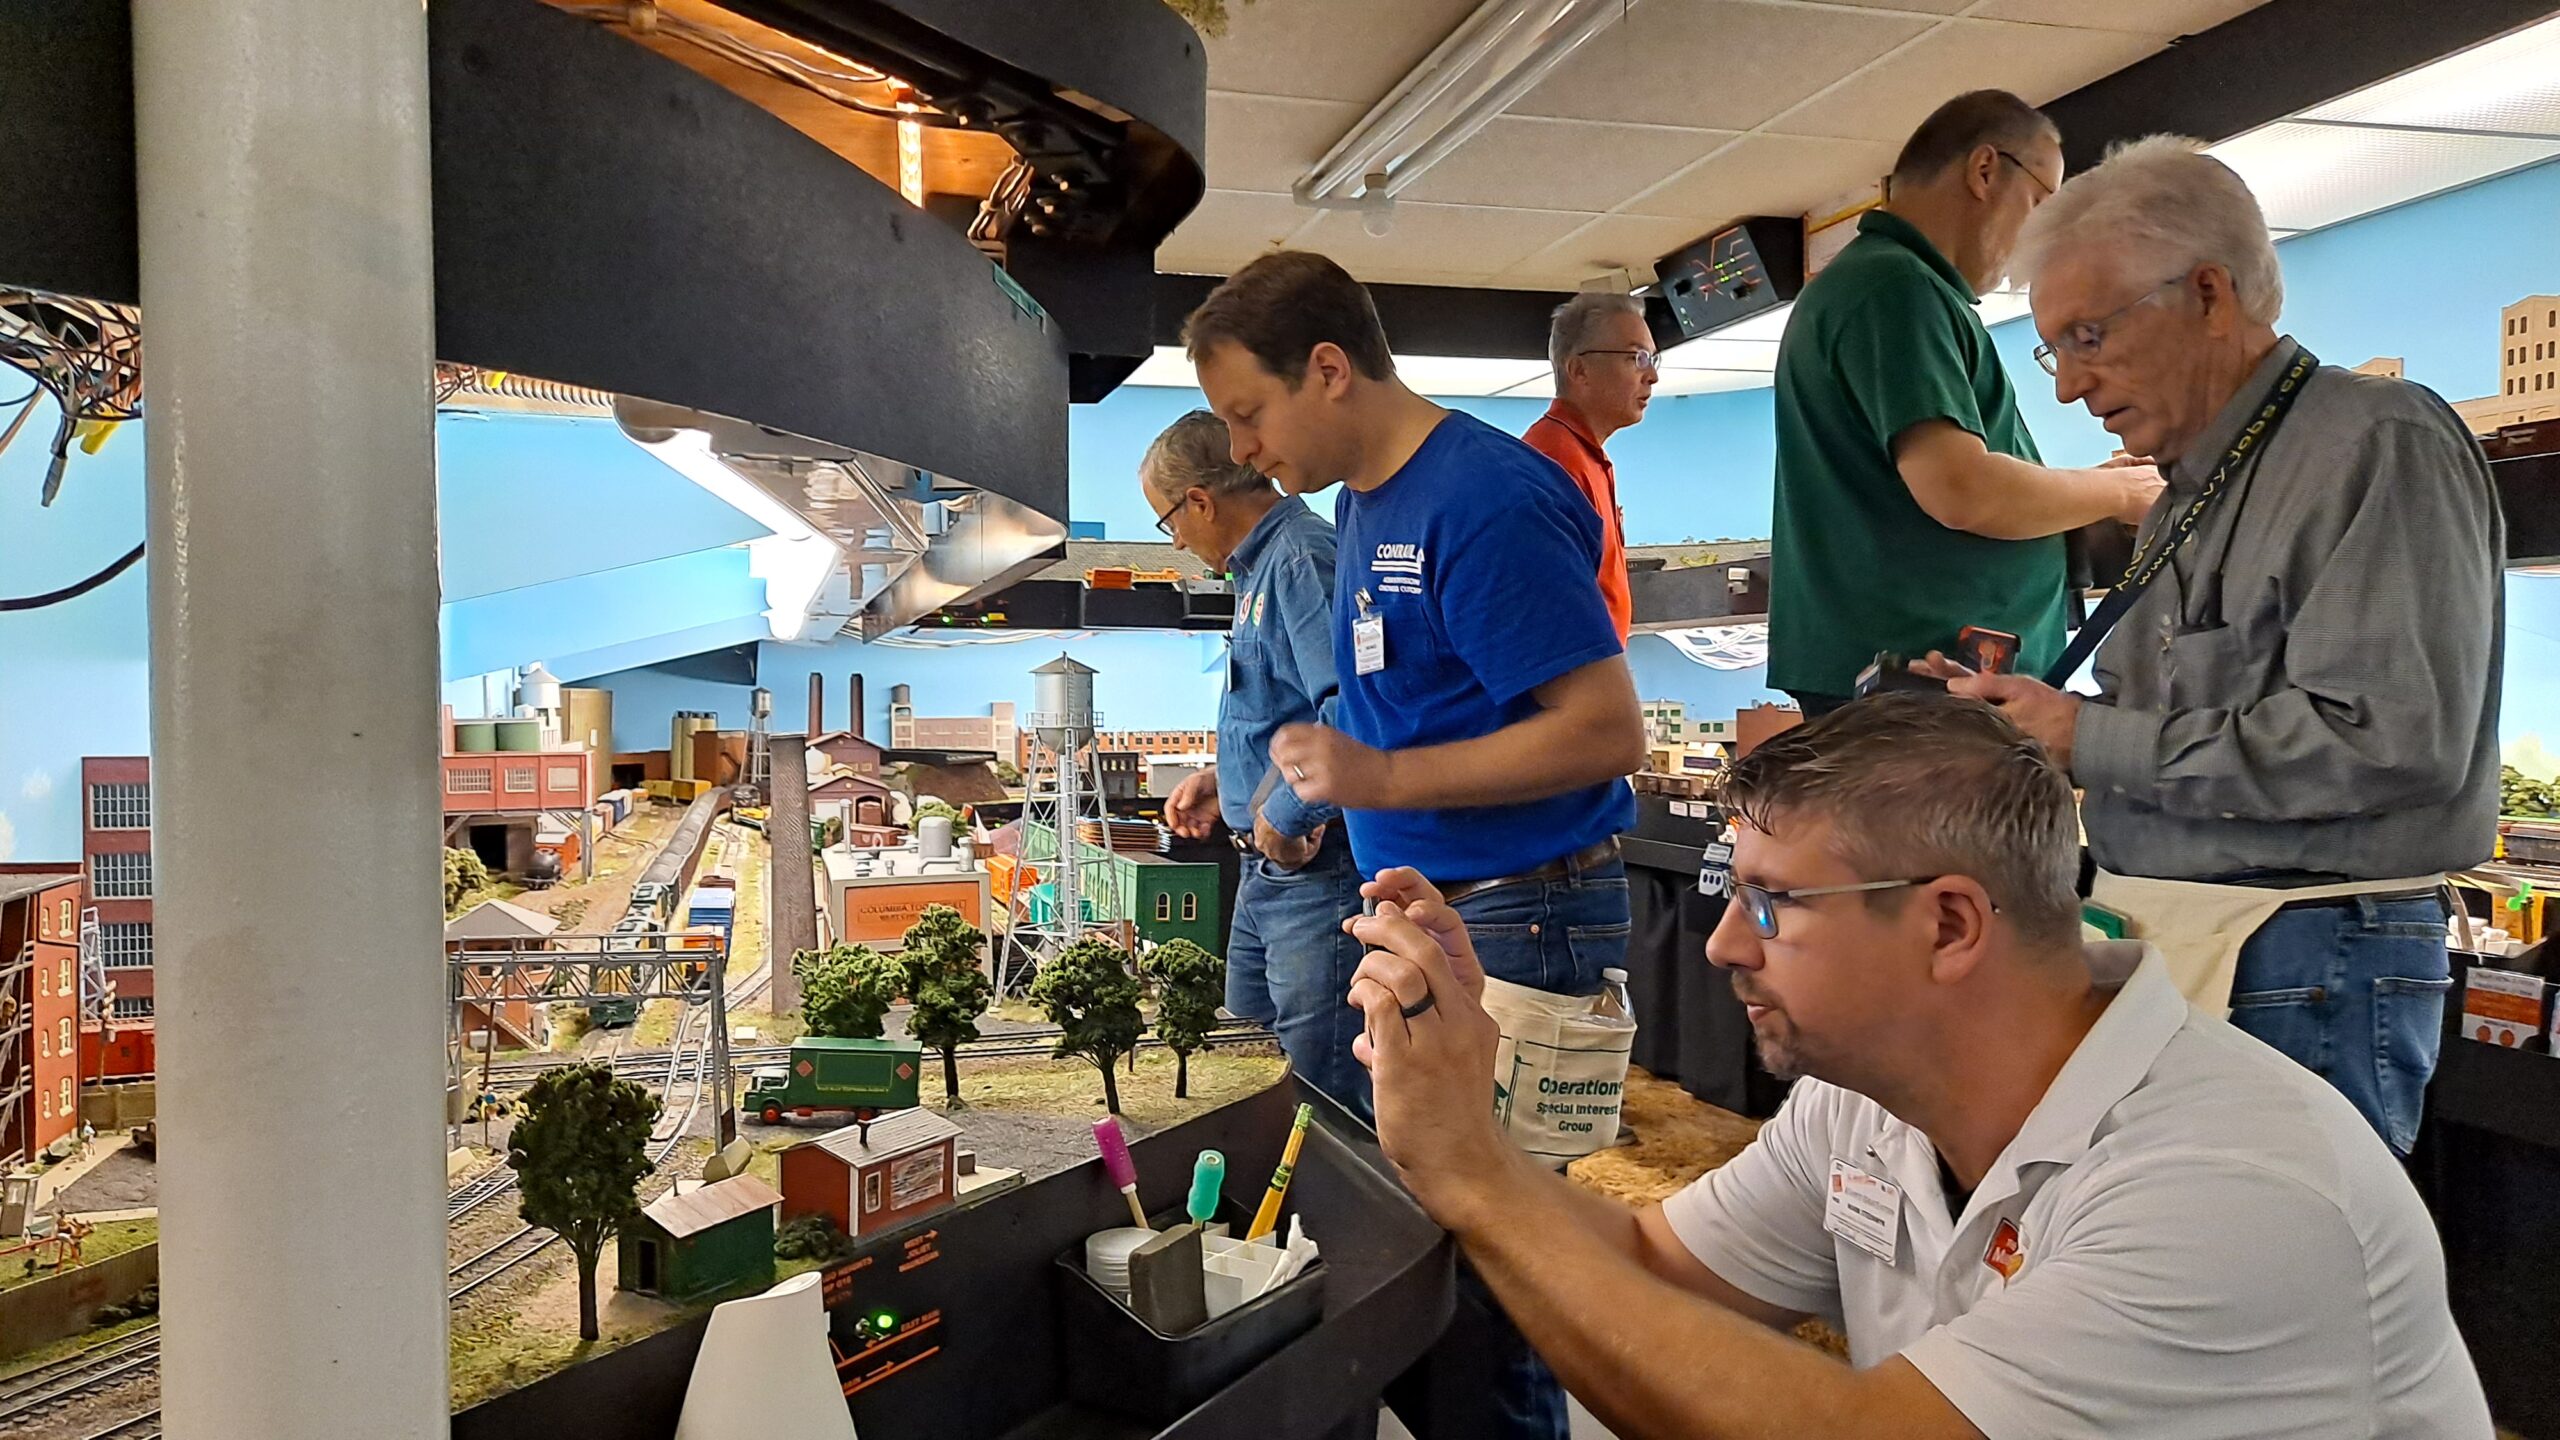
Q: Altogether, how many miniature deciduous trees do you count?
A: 5